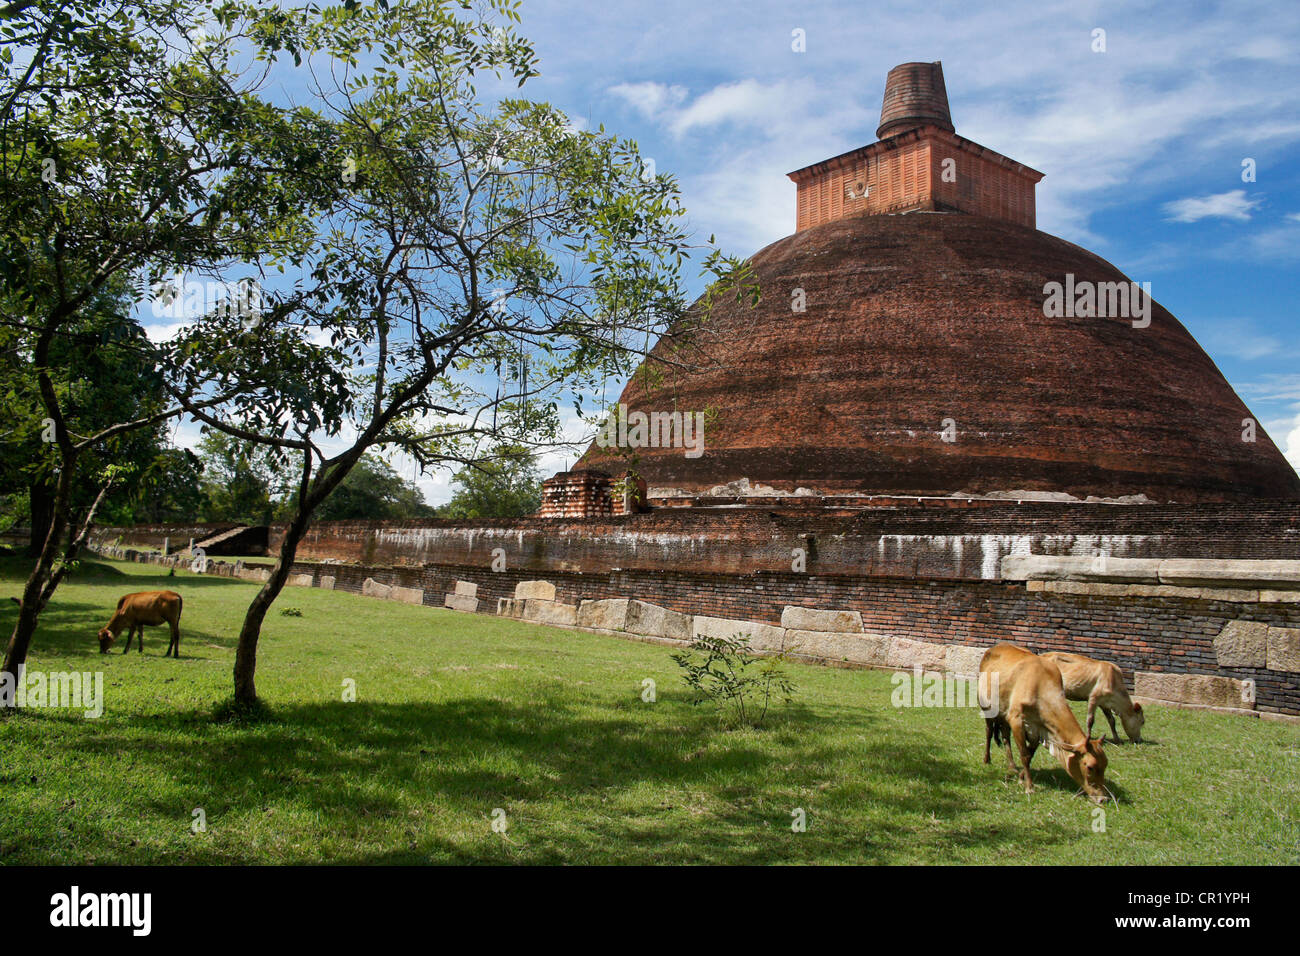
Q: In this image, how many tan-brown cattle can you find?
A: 3